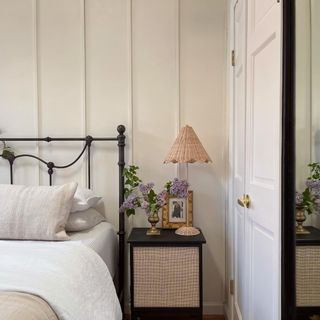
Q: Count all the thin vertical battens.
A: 4